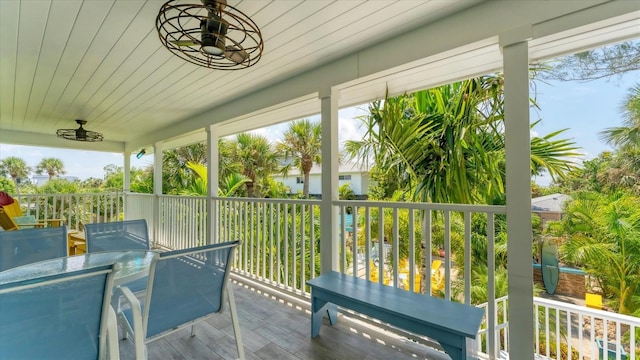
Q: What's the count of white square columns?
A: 5